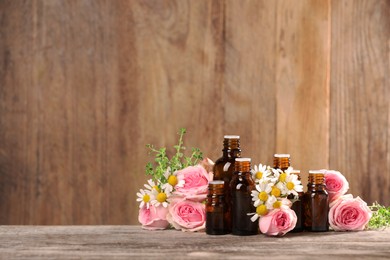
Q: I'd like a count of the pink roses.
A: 6